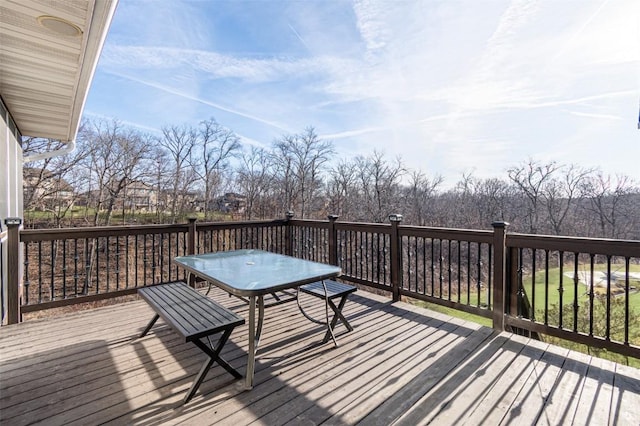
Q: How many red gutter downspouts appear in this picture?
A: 0